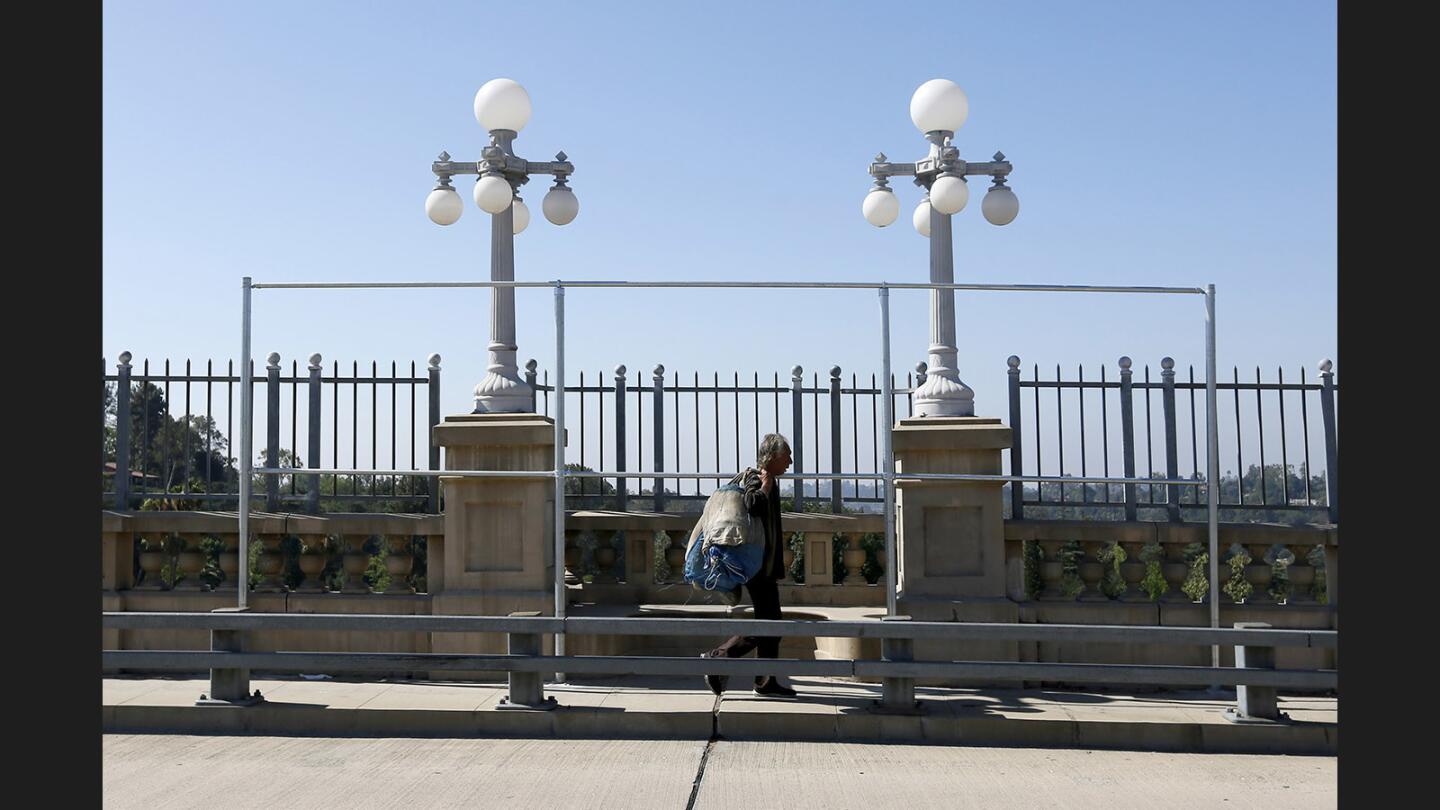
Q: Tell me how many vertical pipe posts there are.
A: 4